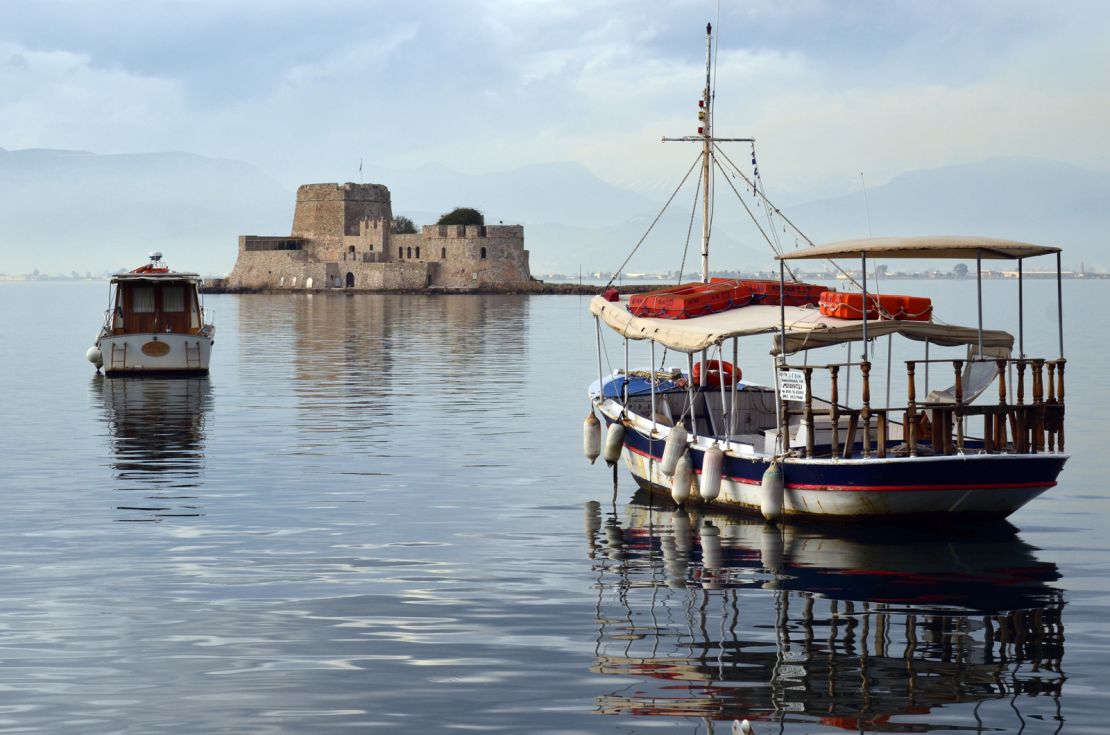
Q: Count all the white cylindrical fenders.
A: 6